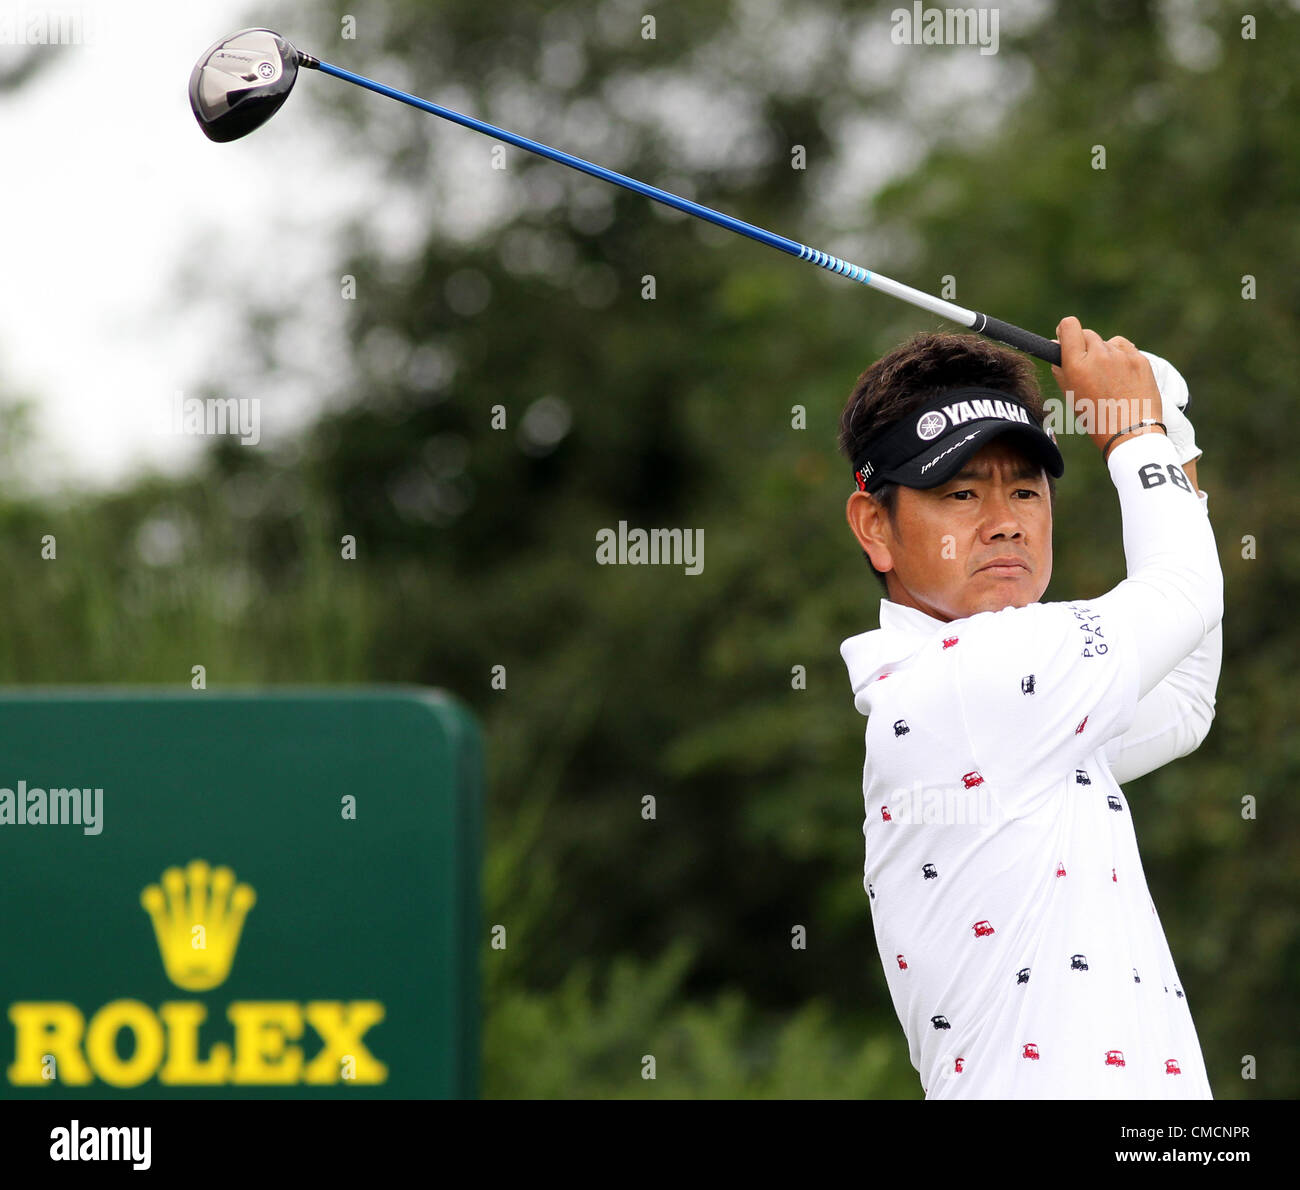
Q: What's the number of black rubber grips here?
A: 1